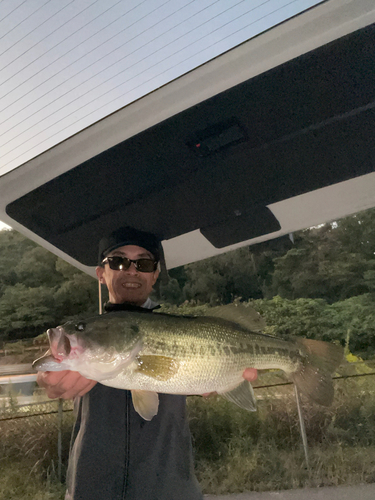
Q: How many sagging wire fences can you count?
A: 1